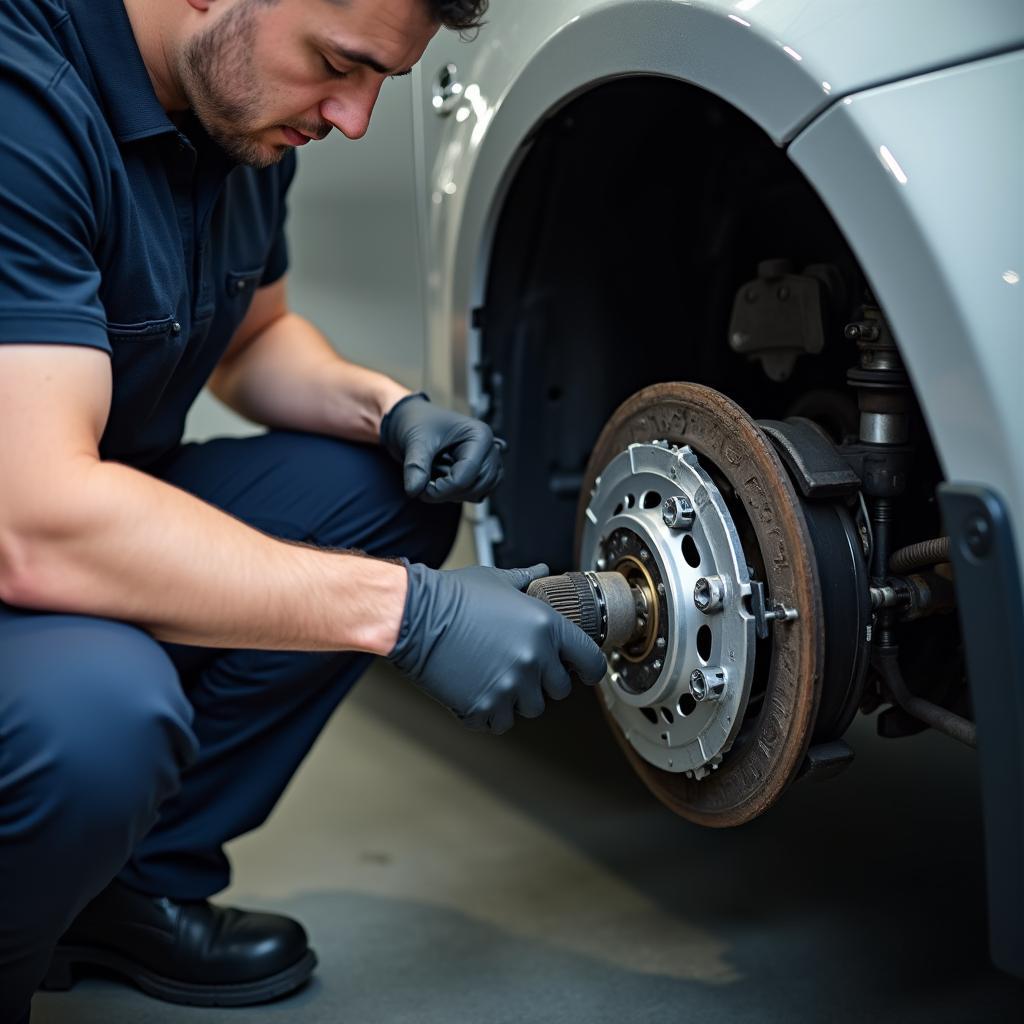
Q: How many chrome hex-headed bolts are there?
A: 3